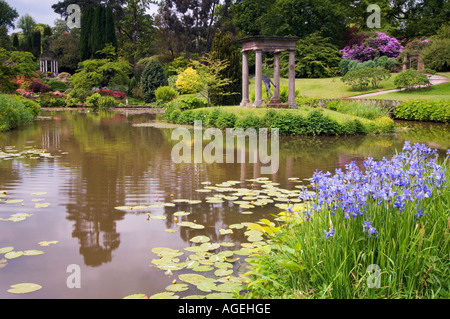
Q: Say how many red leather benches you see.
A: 0